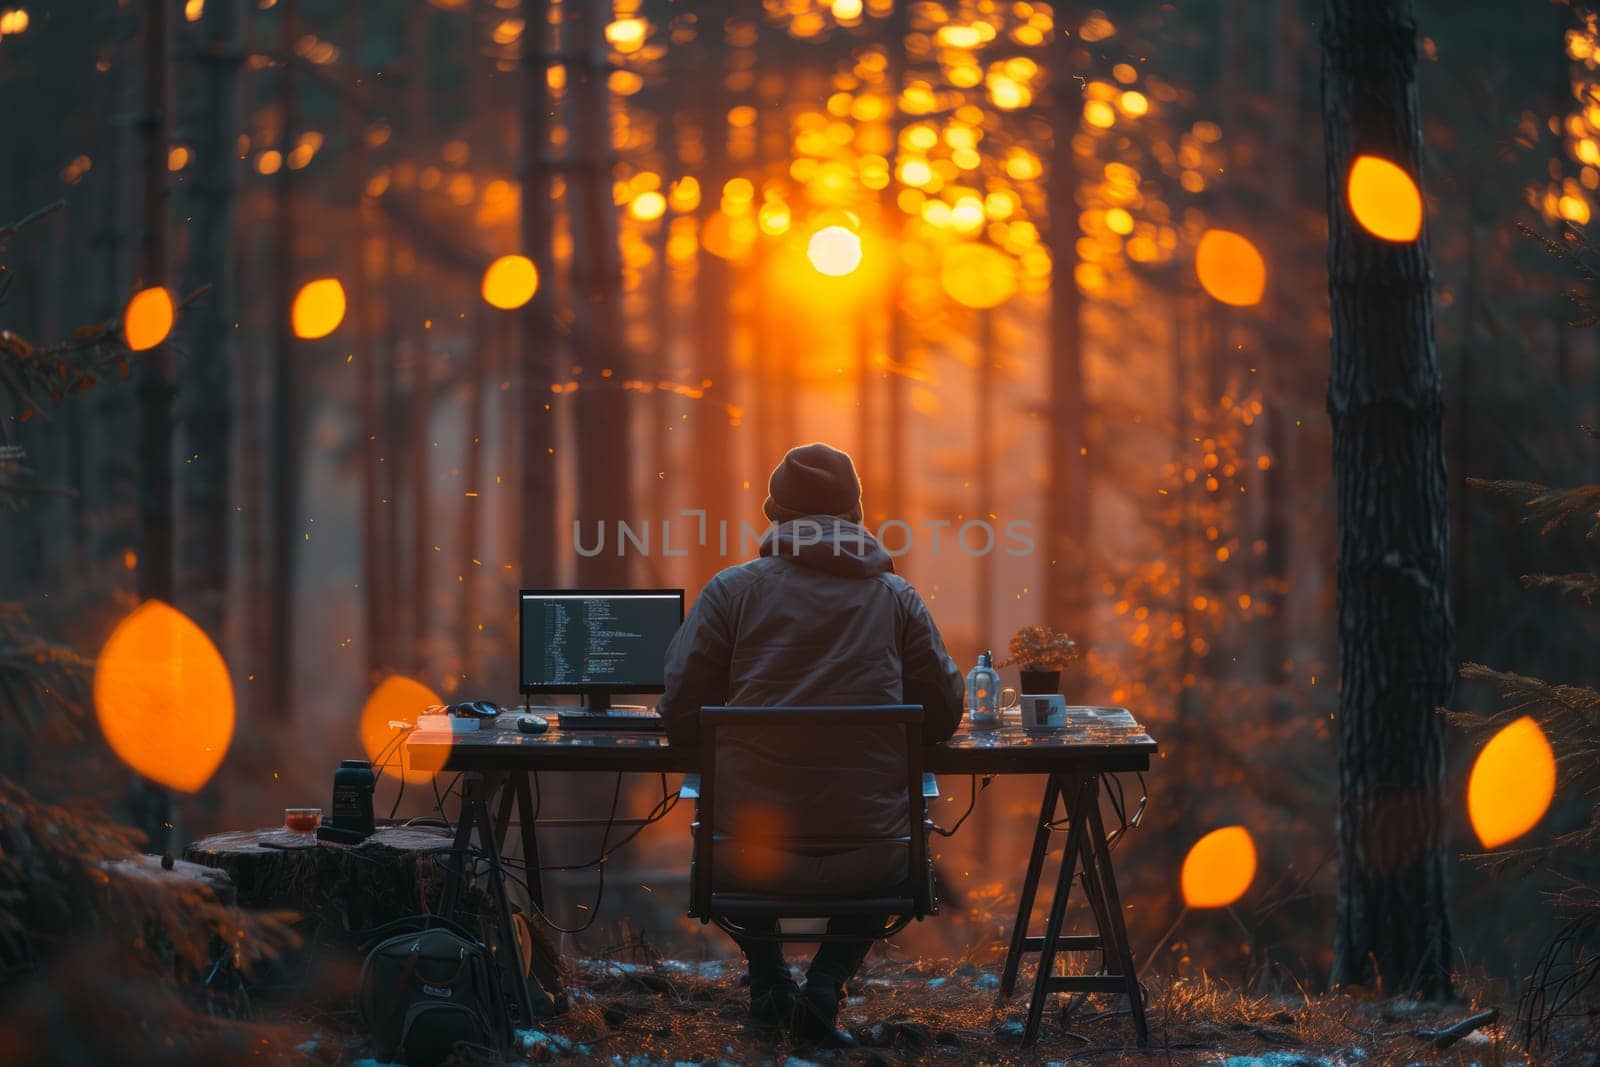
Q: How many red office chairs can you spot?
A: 0